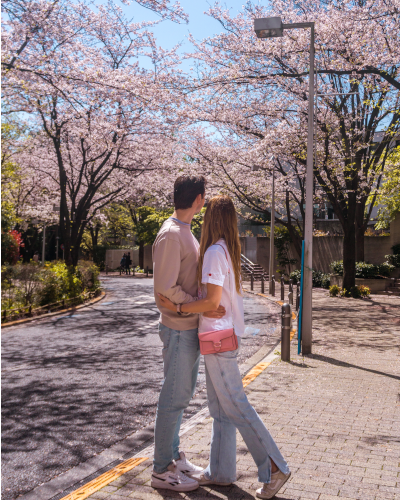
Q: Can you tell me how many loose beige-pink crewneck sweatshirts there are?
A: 1